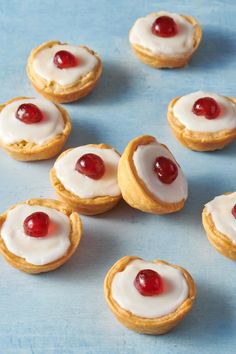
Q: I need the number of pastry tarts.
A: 9